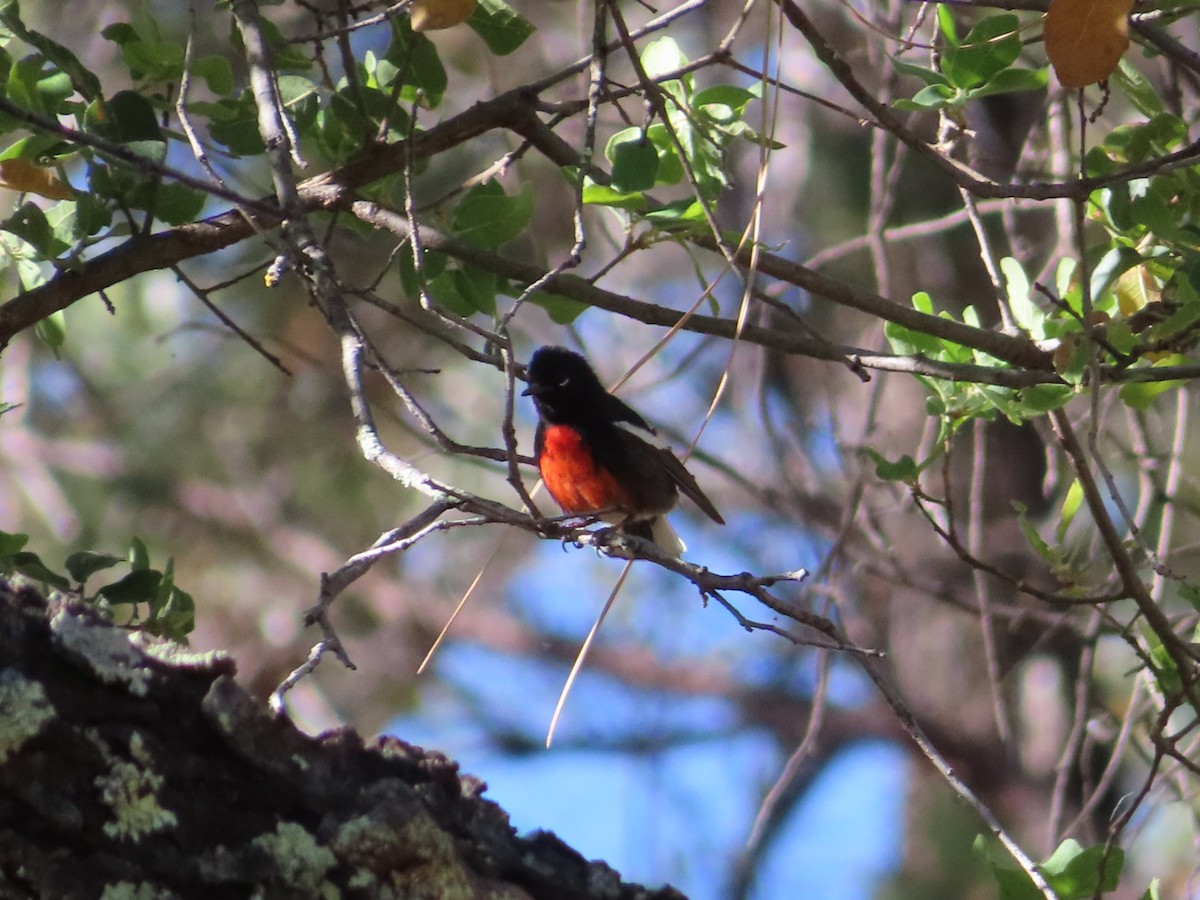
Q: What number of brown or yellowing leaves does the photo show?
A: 4